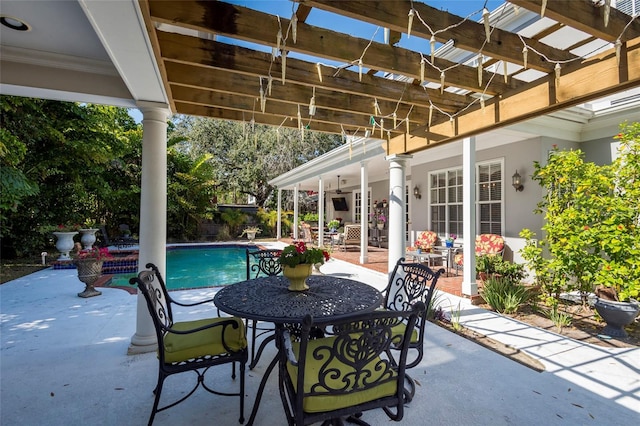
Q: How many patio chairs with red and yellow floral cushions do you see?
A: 2